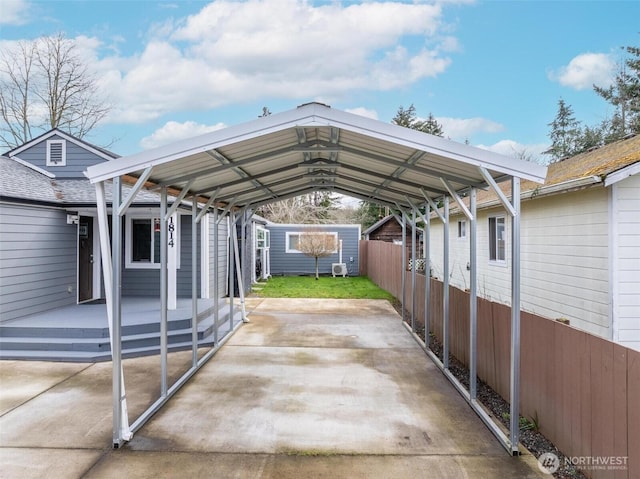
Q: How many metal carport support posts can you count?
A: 12